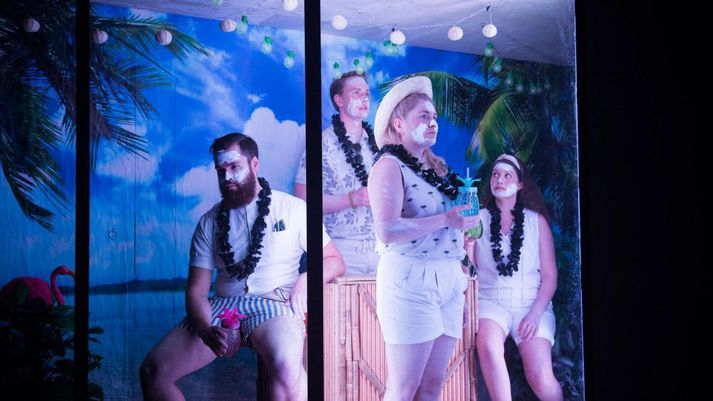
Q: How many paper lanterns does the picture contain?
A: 9